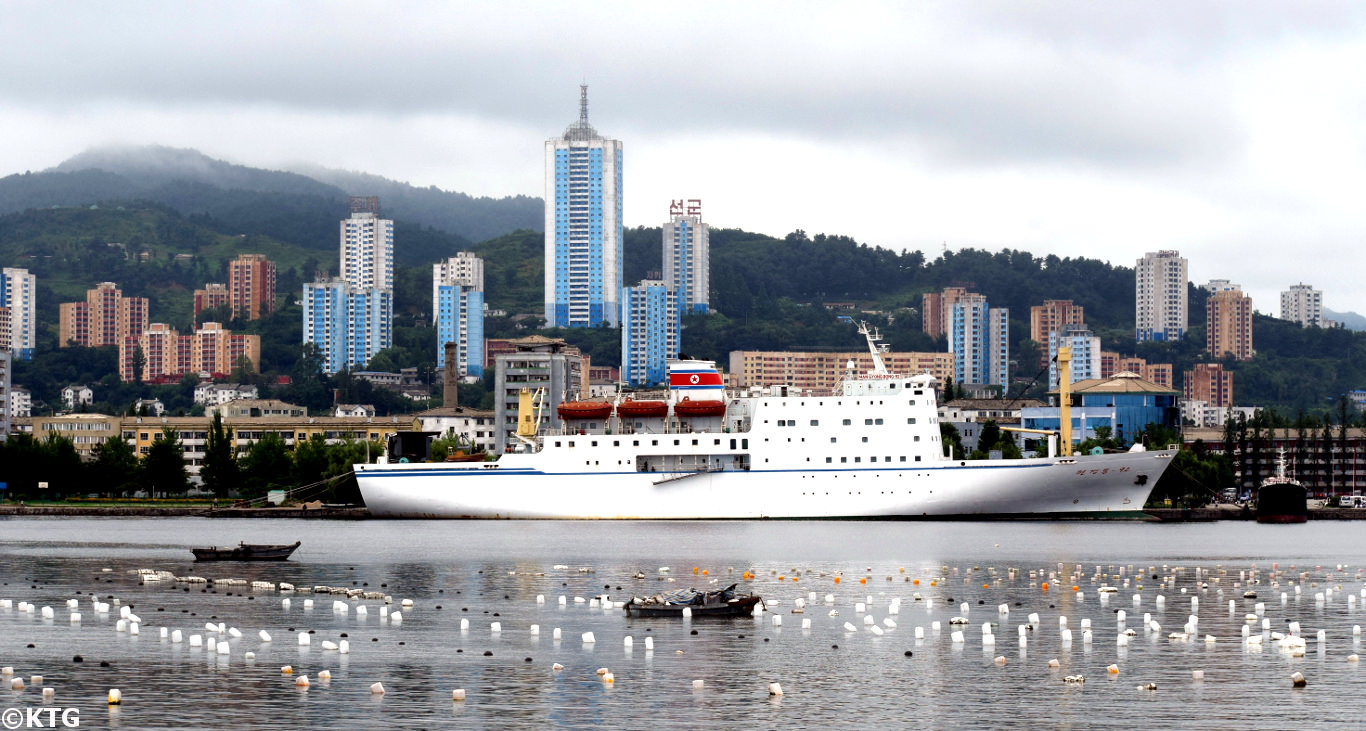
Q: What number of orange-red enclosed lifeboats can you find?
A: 3